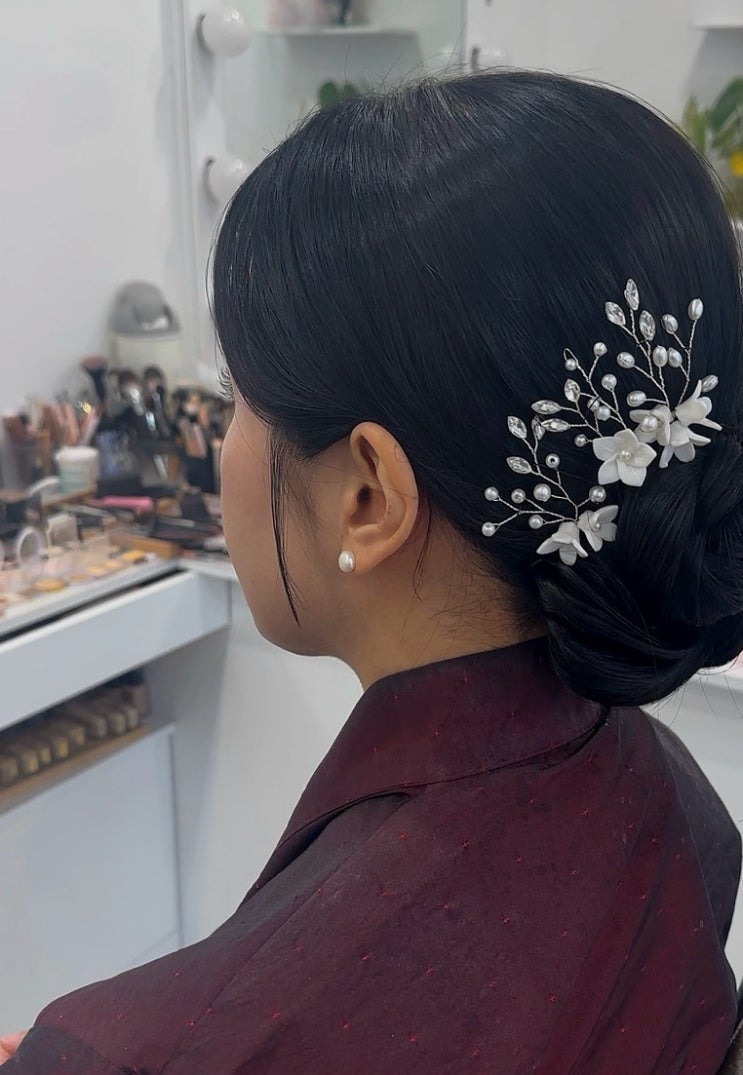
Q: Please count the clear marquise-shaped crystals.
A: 9